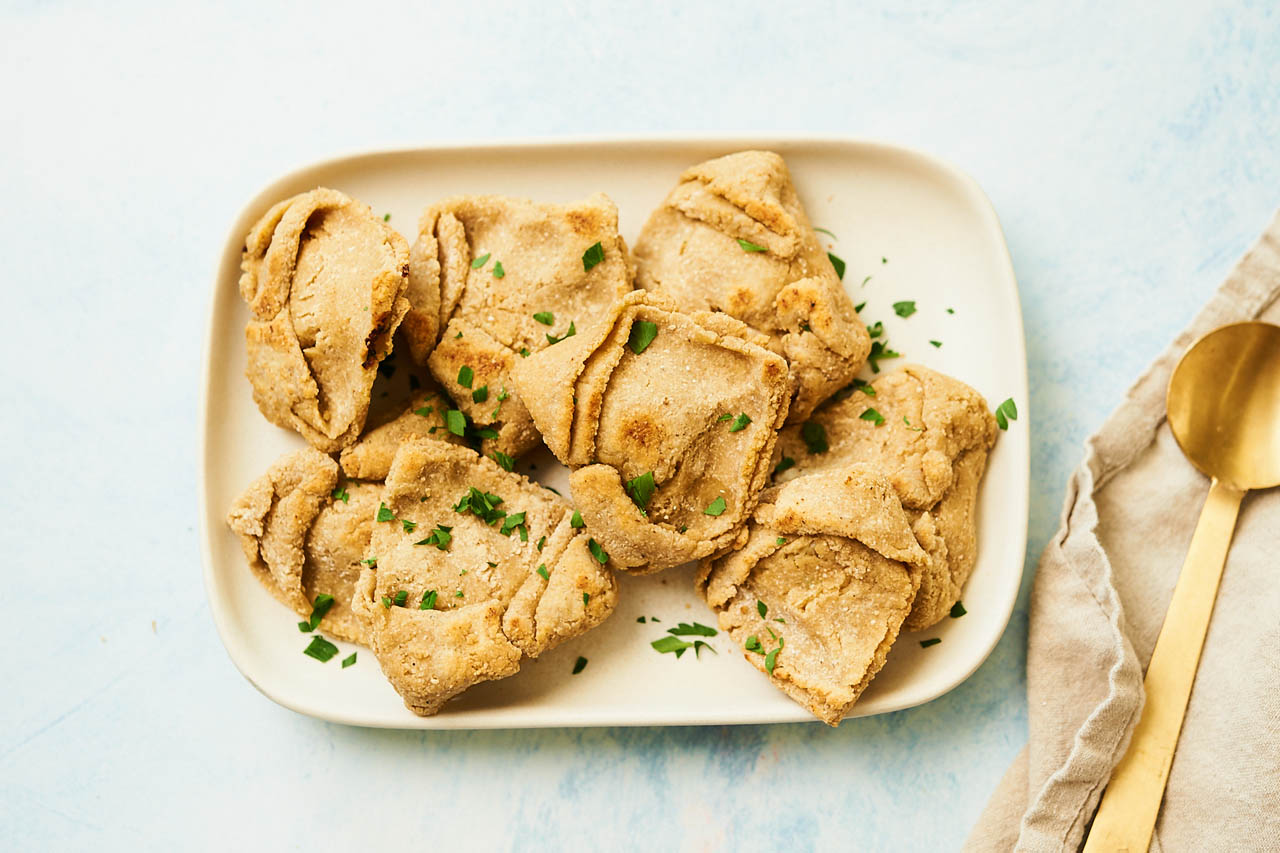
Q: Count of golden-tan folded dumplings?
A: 8